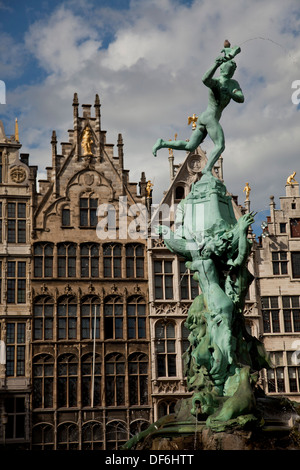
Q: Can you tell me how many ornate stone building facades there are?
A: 4